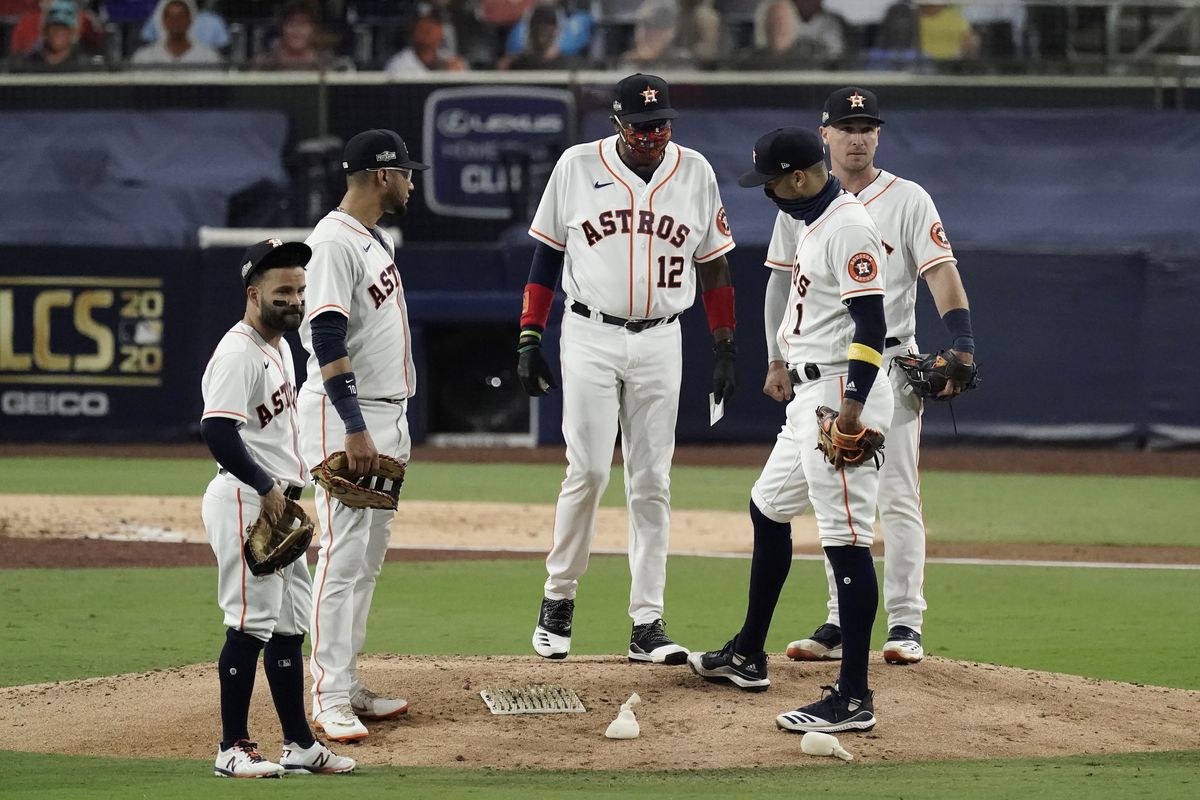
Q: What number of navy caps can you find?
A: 5